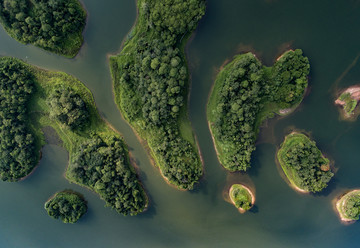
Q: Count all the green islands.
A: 9